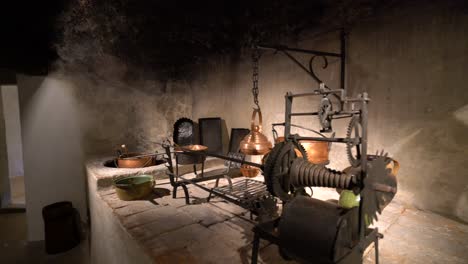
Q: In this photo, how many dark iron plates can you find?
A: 3